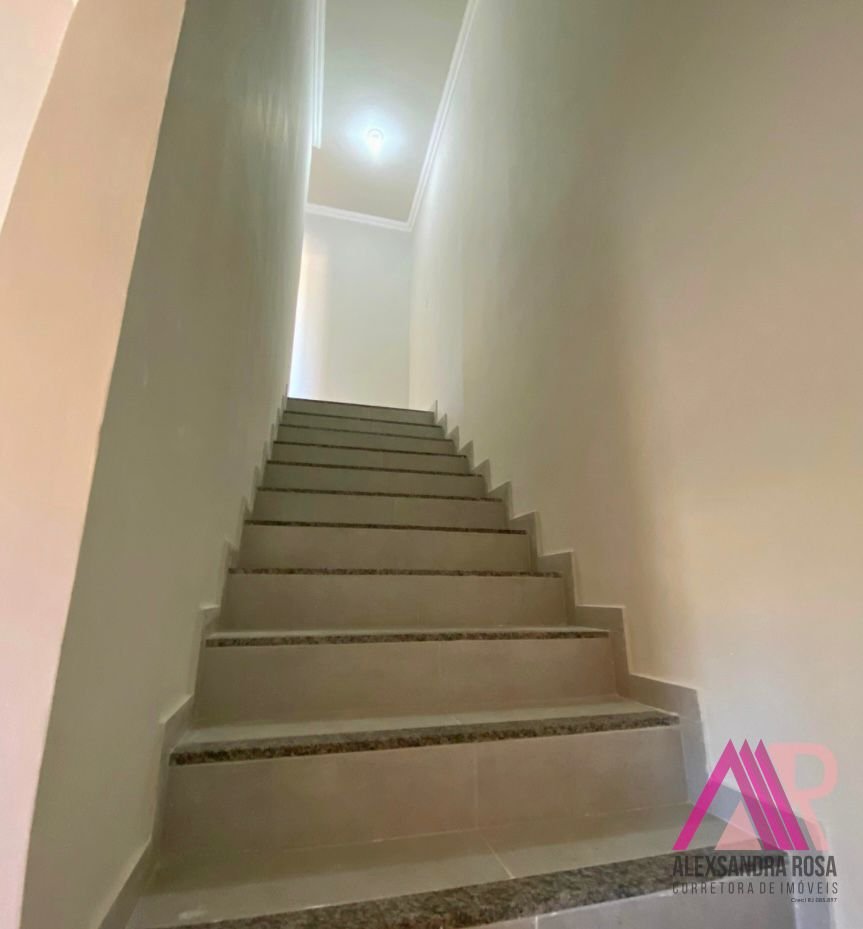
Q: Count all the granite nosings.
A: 11